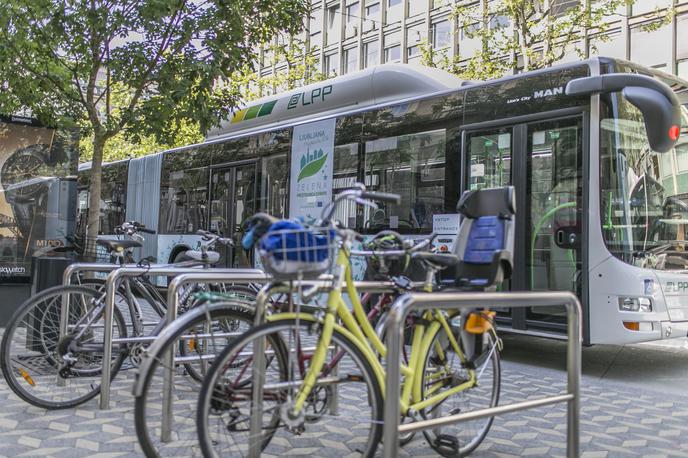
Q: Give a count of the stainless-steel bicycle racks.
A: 5